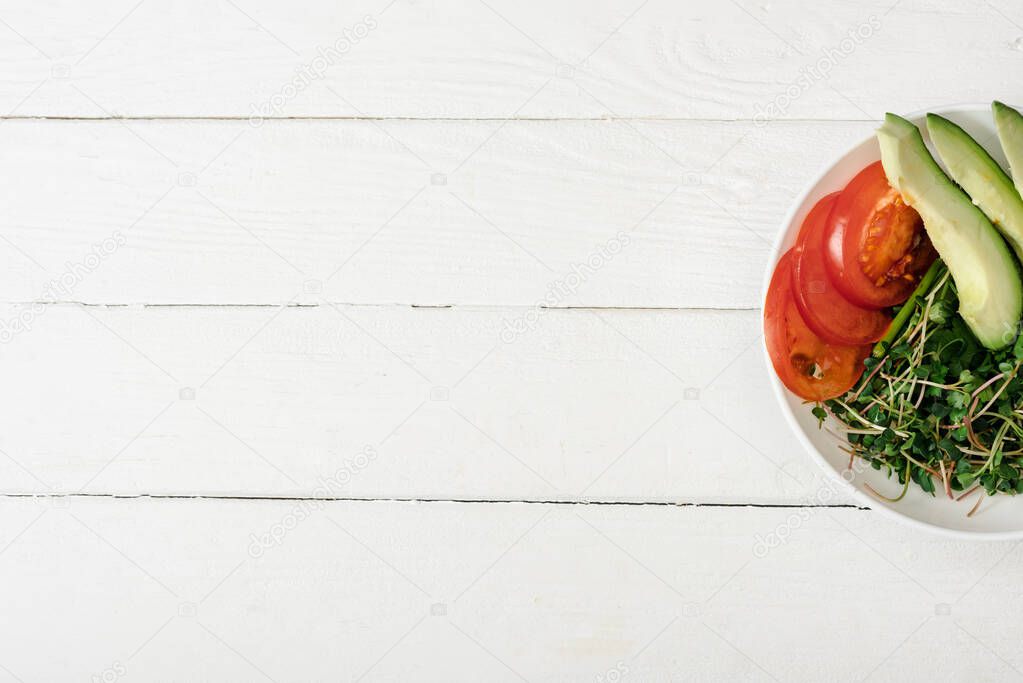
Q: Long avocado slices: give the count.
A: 3